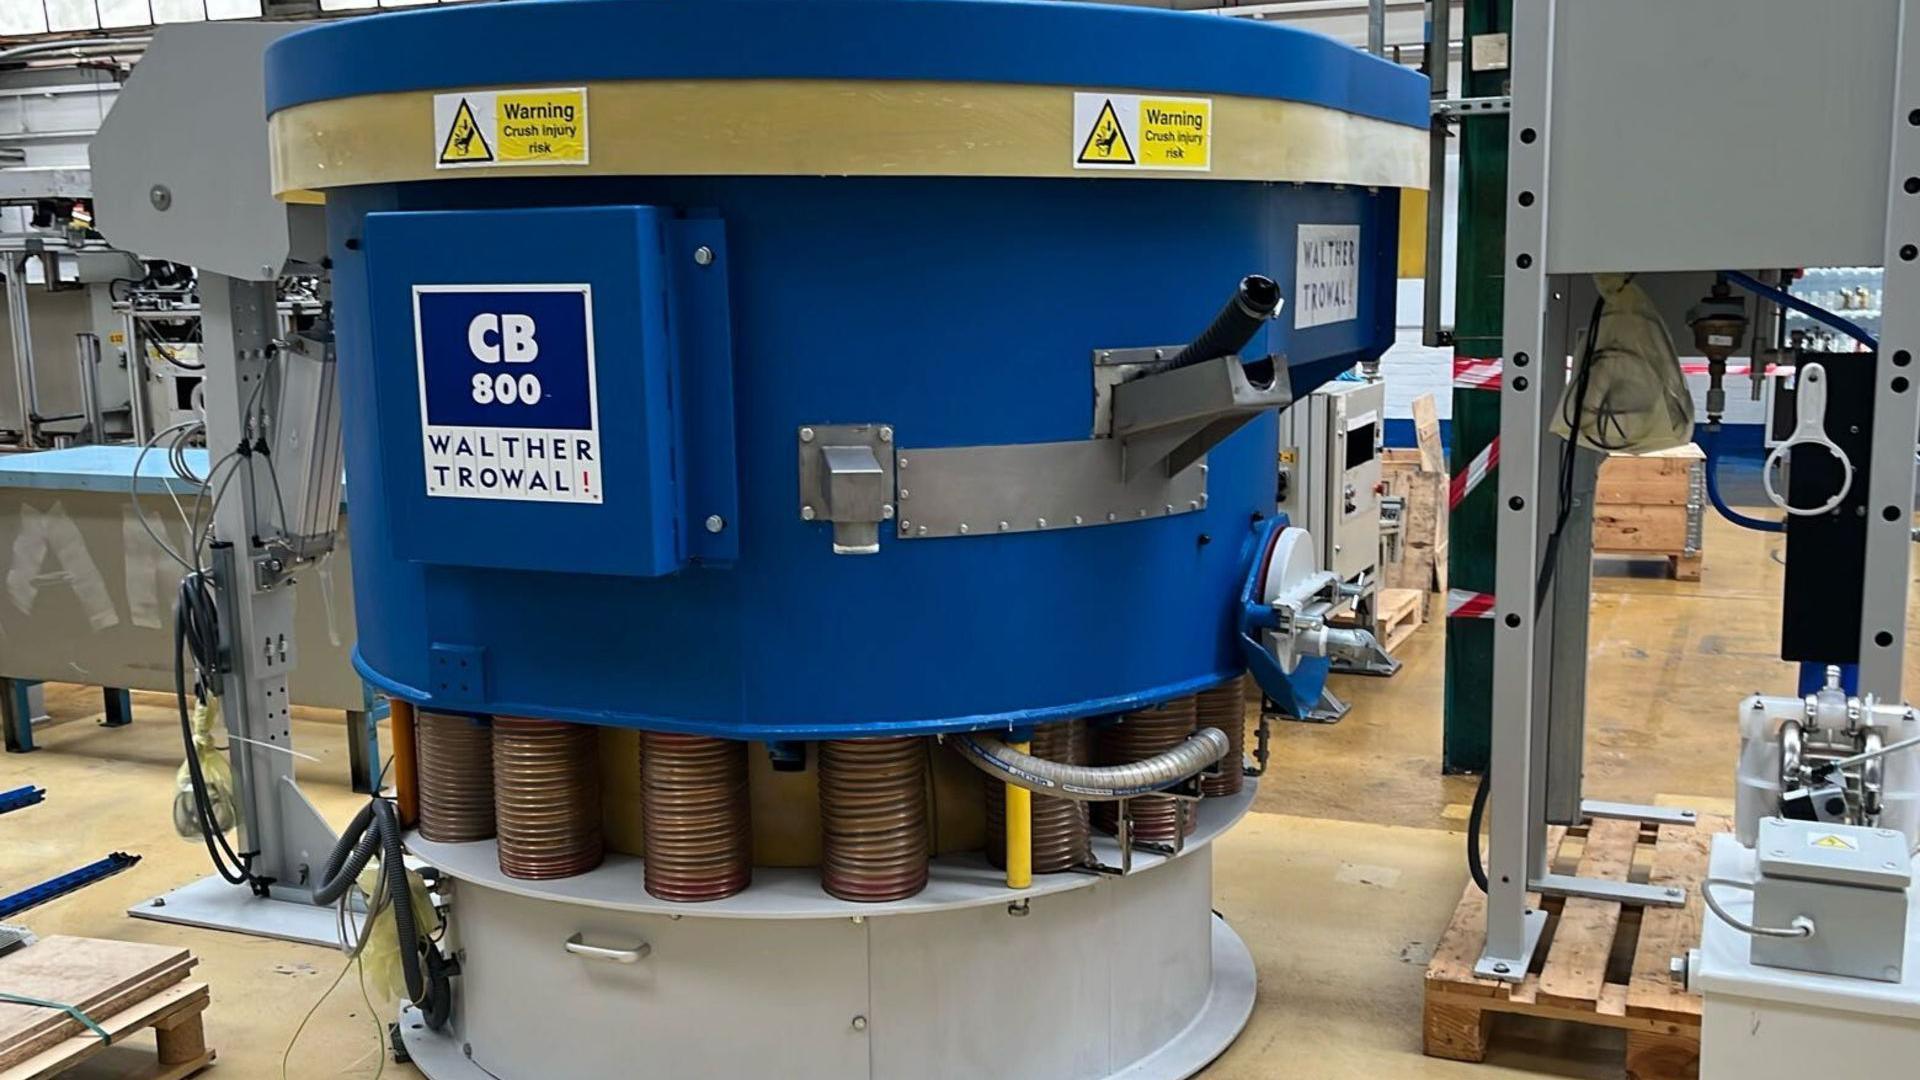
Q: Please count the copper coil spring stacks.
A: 7